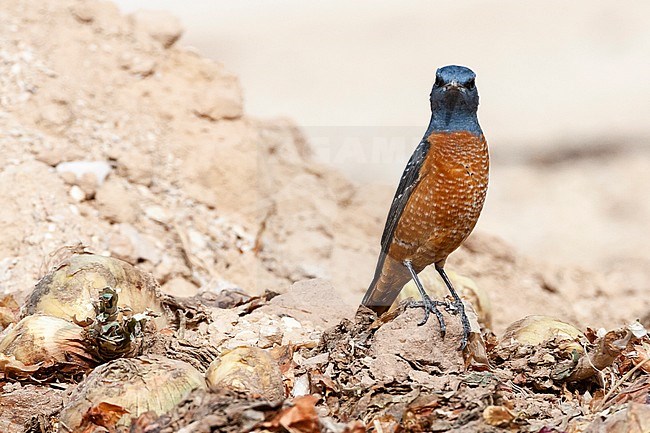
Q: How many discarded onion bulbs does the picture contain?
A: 6